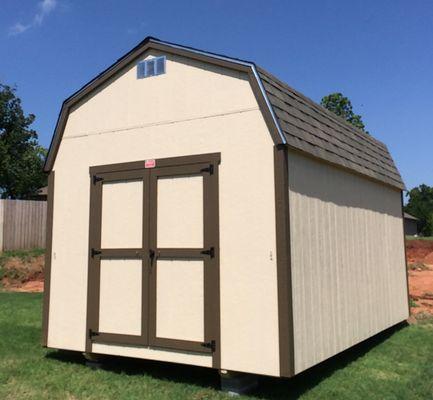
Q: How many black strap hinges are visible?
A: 6